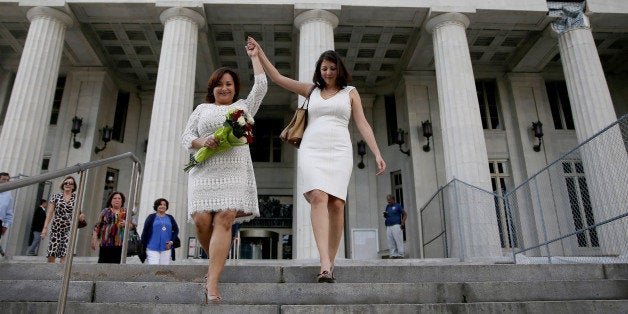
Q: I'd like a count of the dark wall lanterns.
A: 6